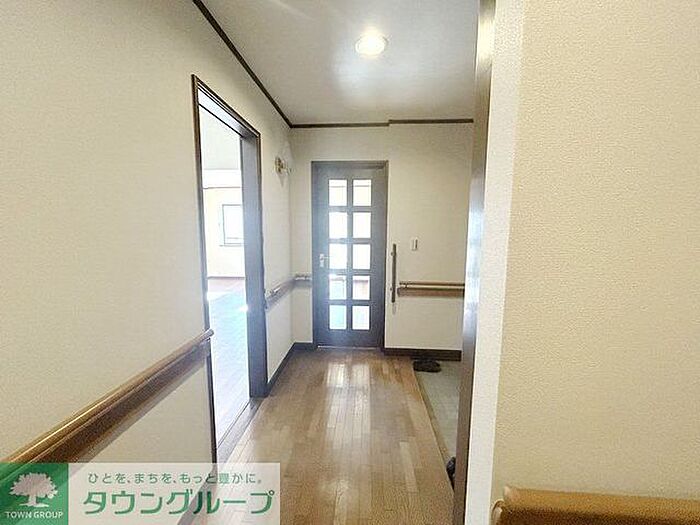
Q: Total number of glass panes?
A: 10